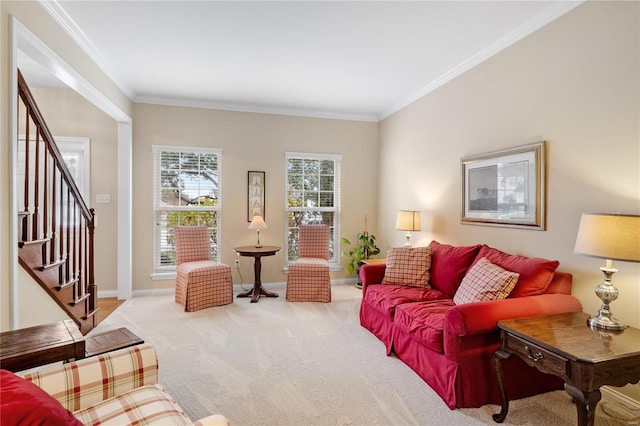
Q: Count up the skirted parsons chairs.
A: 2